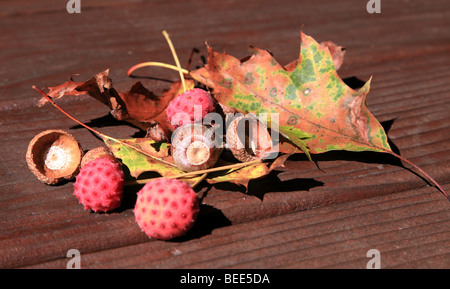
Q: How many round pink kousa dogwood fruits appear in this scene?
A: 3